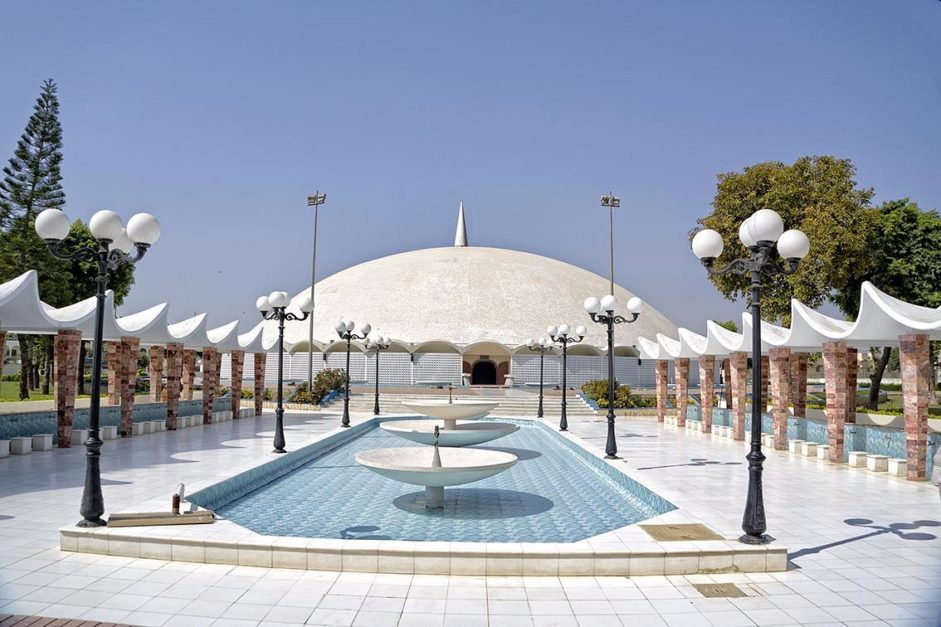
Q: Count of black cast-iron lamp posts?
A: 8